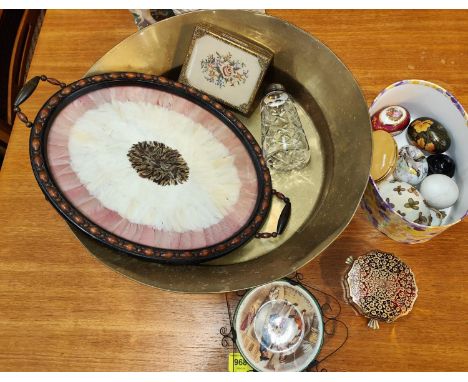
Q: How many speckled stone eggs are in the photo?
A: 1